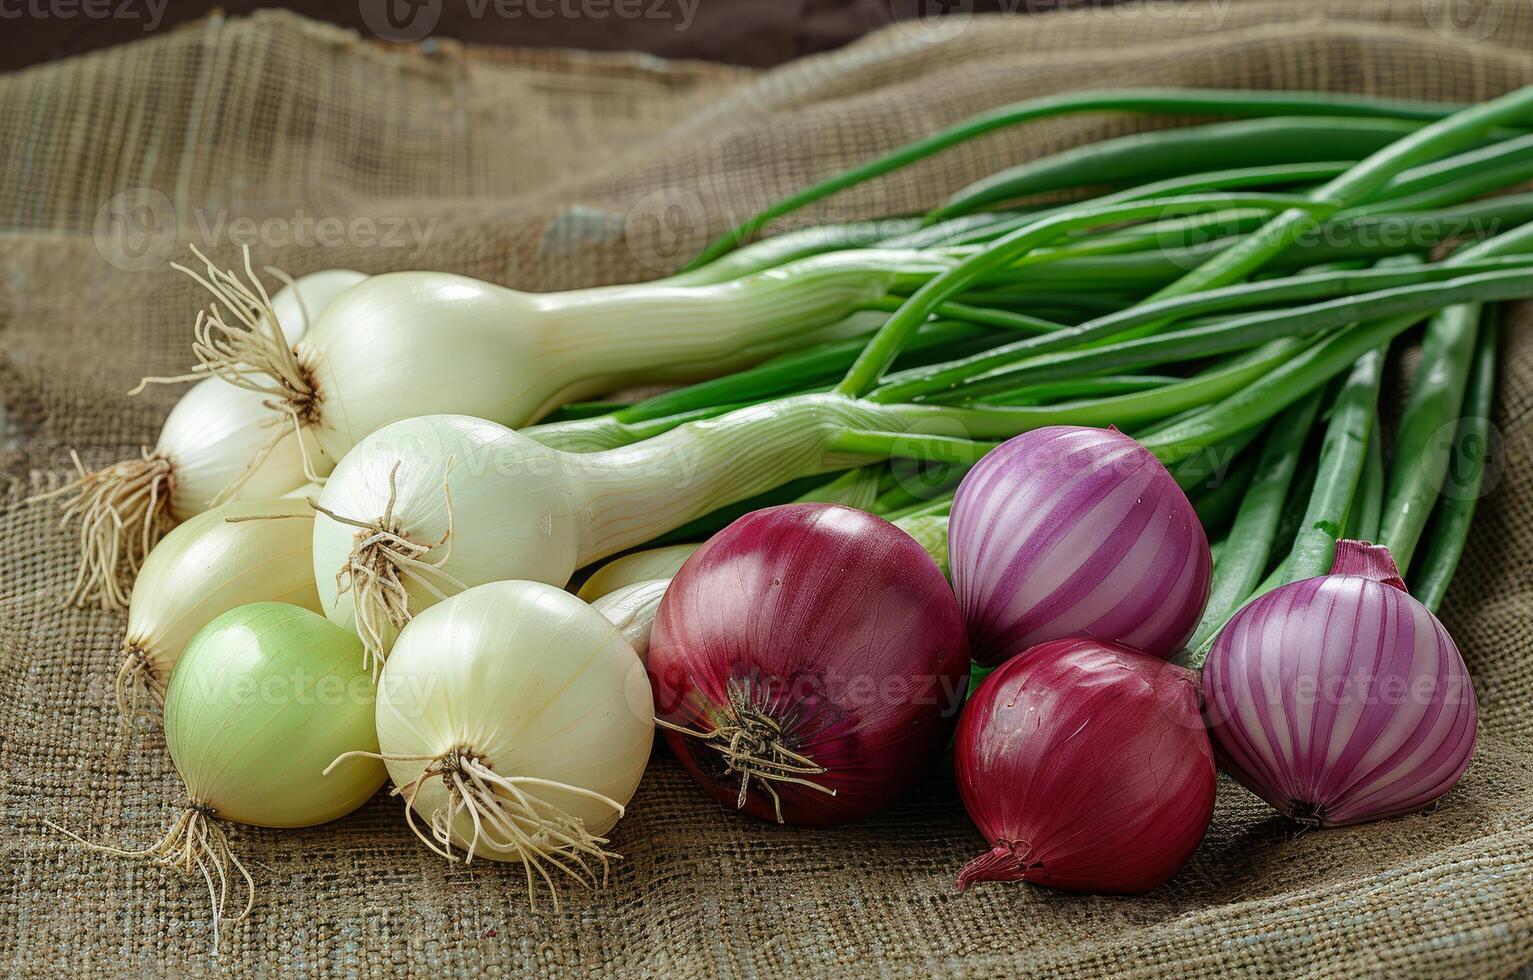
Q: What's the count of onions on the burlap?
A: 11